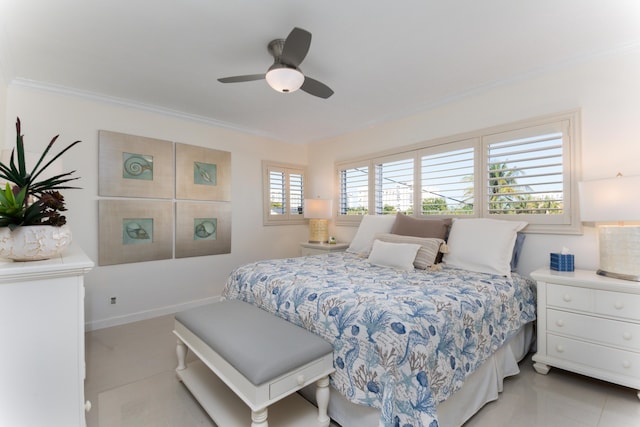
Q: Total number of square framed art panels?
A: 4